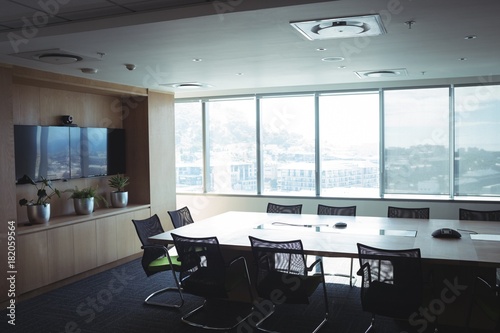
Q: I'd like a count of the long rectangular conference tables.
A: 1